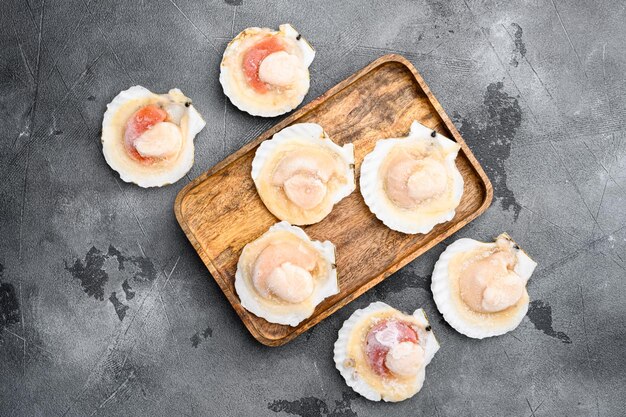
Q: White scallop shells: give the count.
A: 7